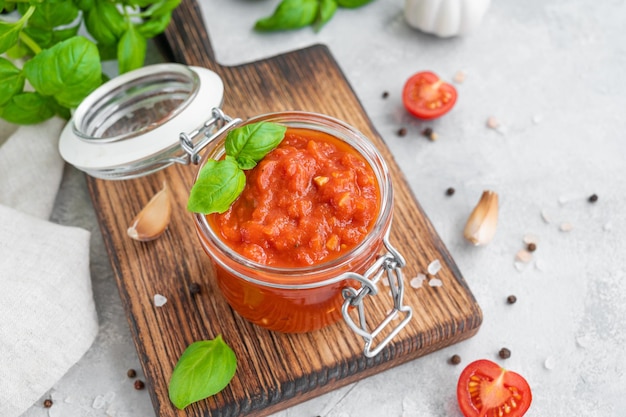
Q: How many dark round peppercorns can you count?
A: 13